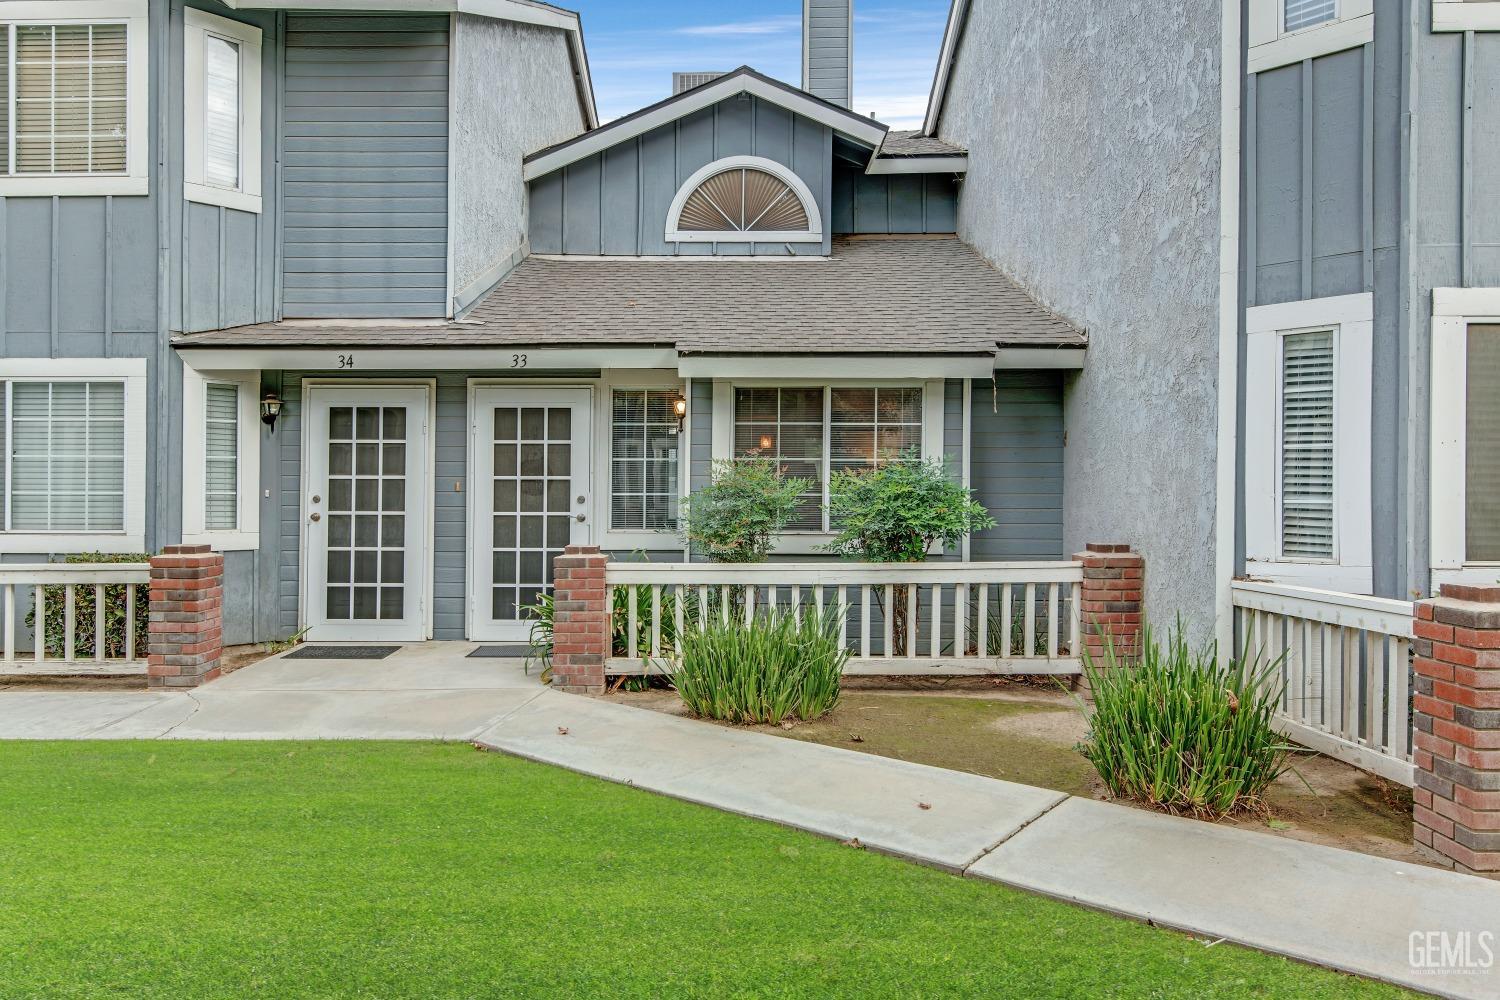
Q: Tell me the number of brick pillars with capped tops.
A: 4